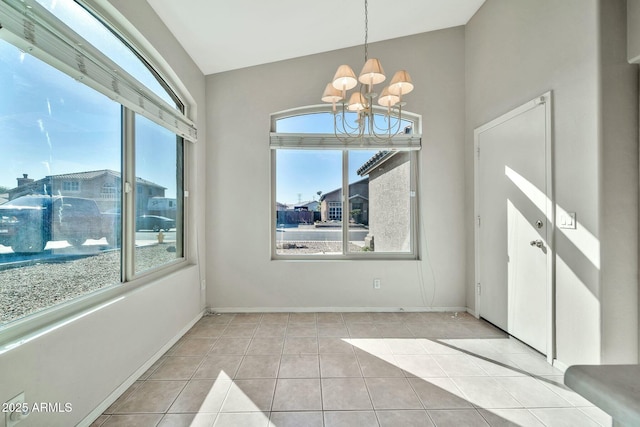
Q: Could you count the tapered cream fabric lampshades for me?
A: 6